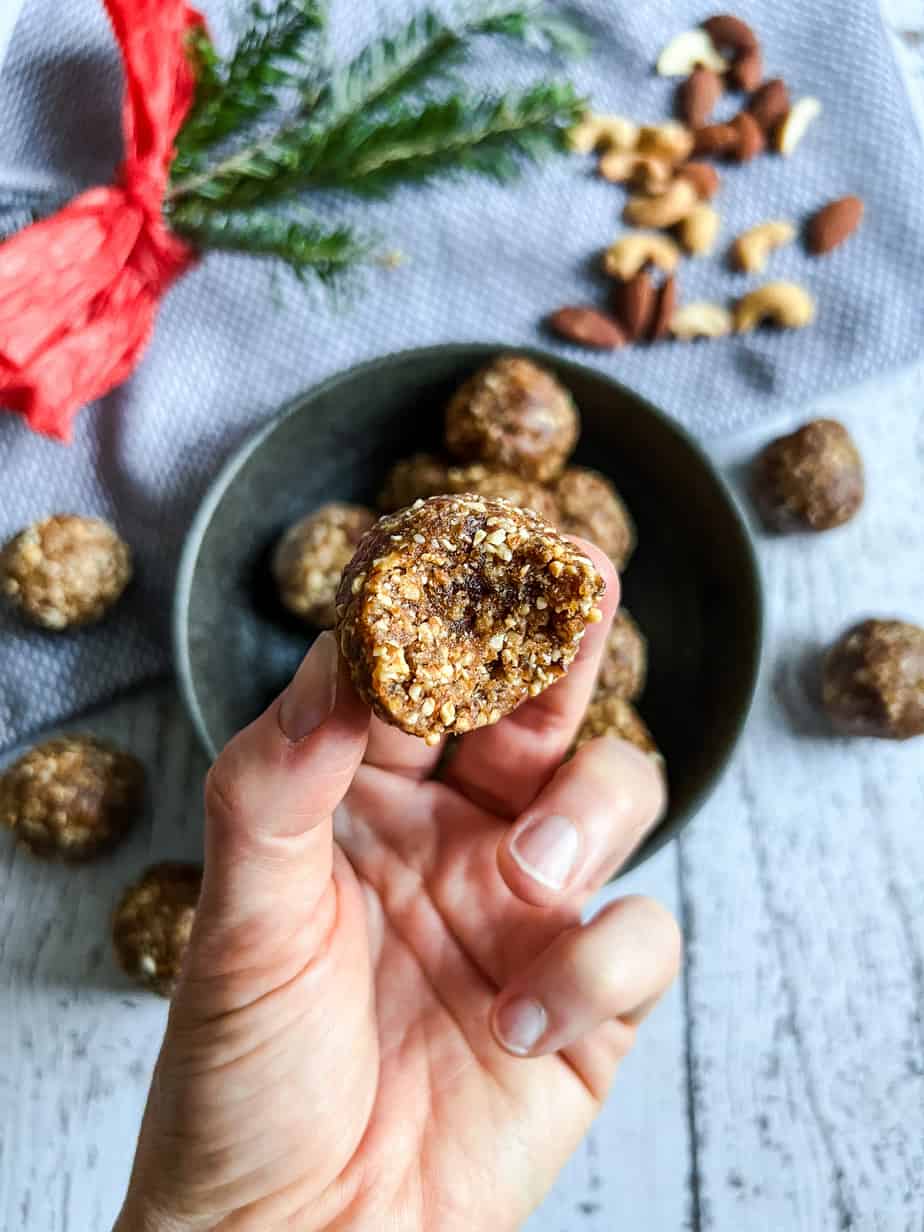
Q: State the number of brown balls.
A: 13